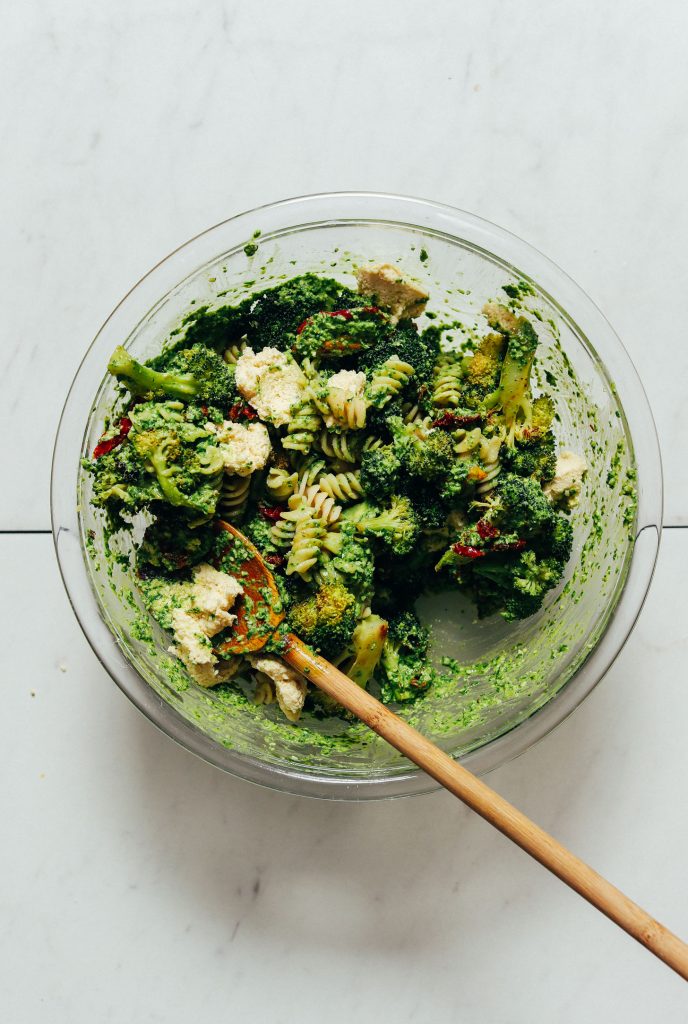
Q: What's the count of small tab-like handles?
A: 0